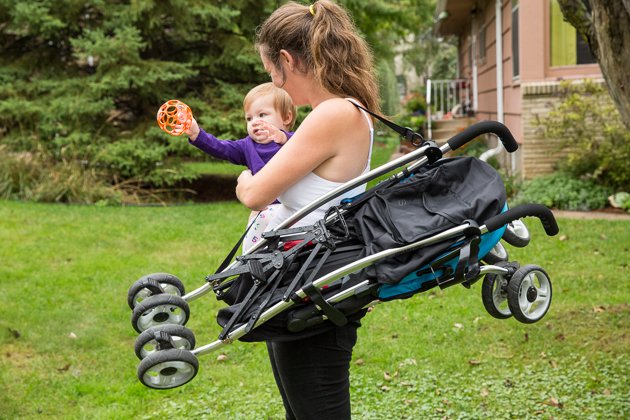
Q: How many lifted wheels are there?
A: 8